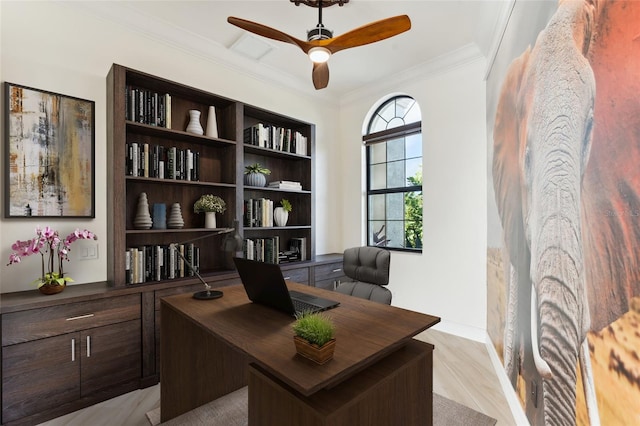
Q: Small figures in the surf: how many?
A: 0